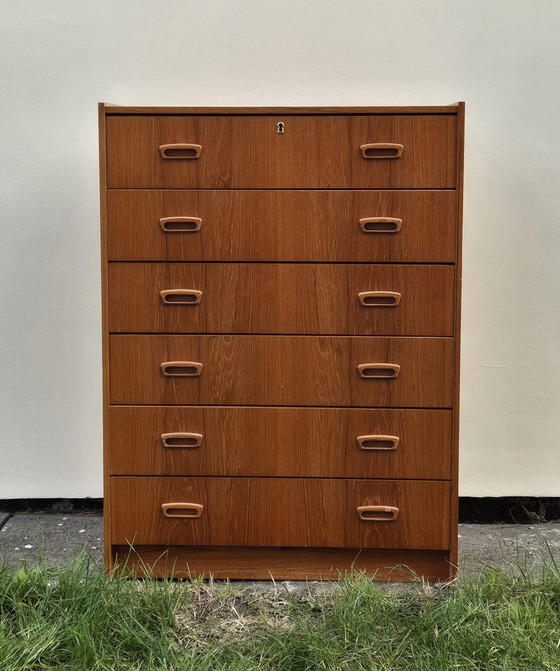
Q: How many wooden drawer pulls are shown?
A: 12